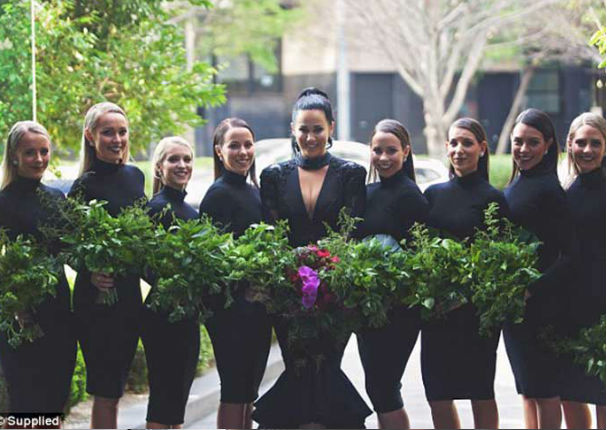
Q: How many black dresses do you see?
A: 9